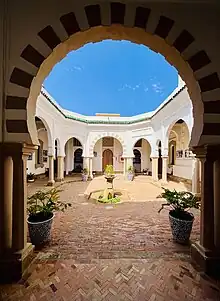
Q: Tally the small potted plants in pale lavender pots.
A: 2